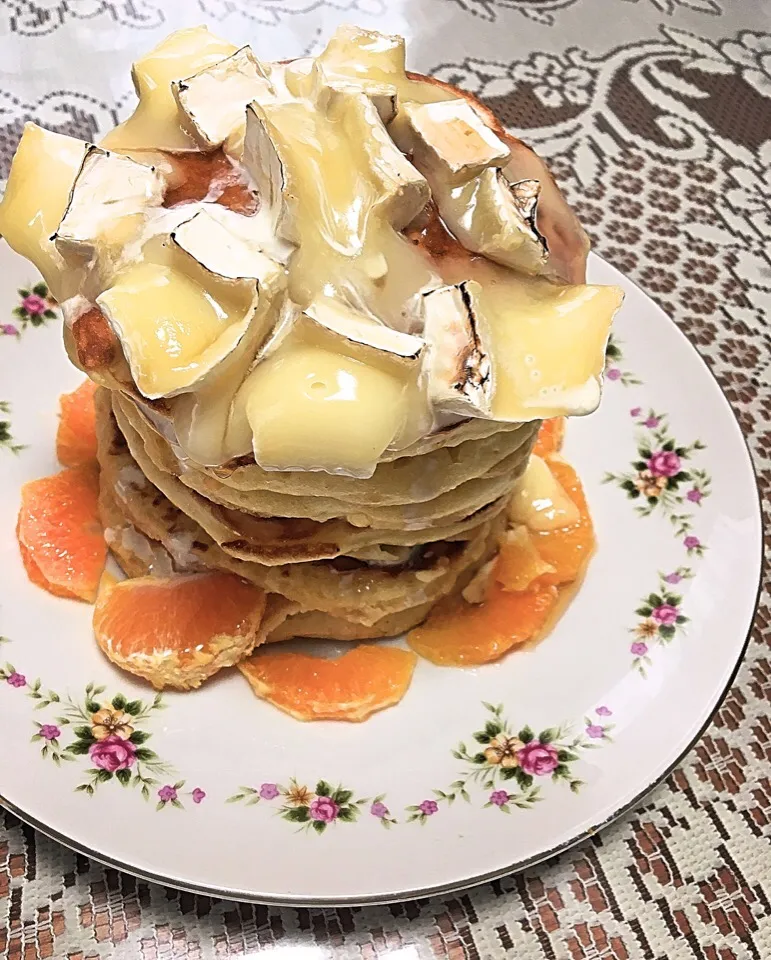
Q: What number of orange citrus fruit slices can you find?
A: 7